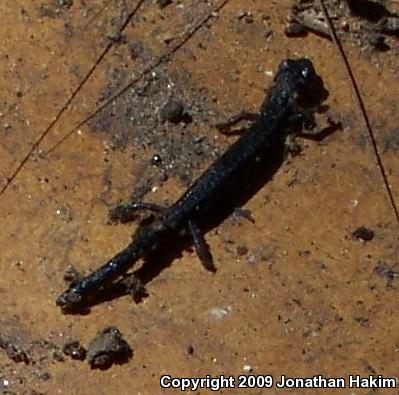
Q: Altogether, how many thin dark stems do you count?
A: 3